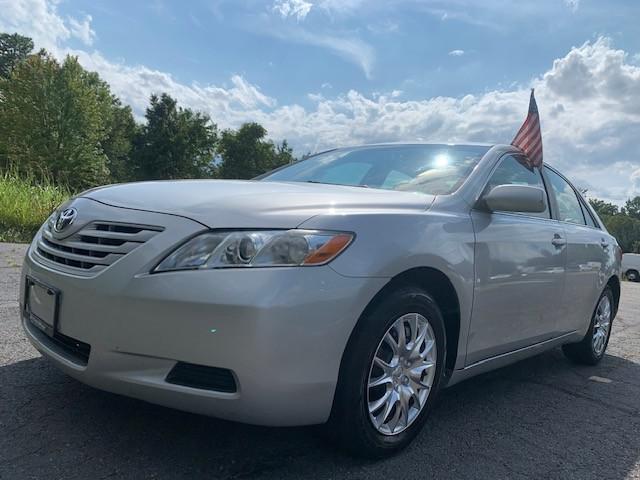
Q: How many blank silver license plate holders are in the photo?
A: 1